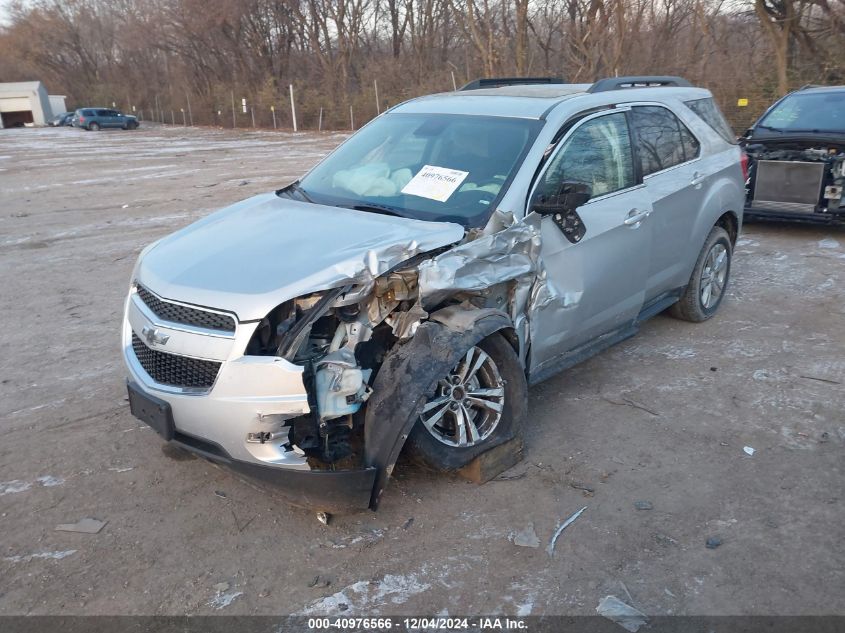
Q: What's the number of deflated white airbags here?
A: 2